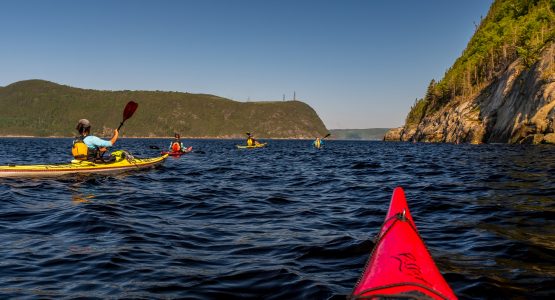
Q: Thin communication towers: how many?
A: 2